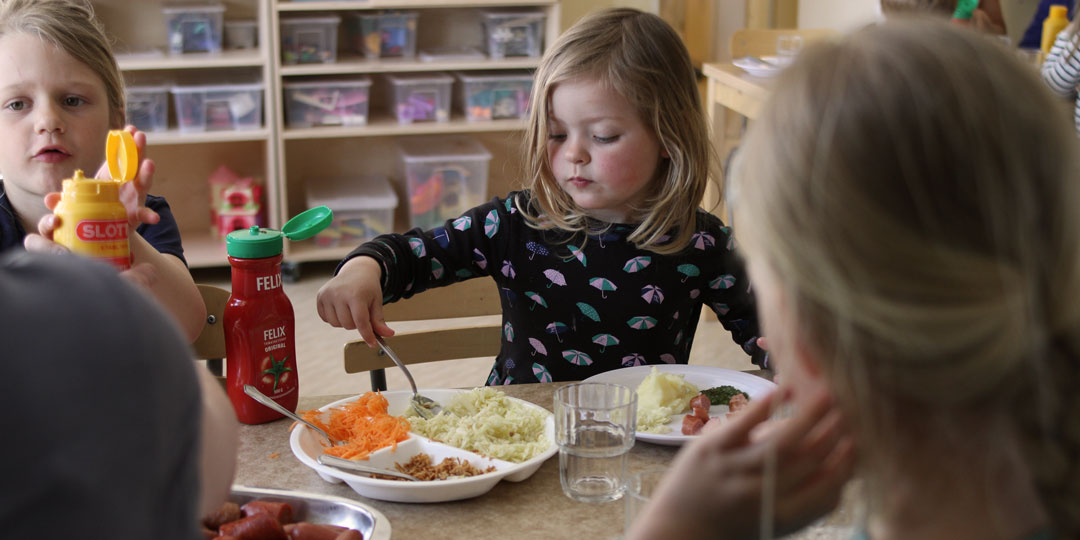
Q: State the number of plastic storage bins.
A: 12